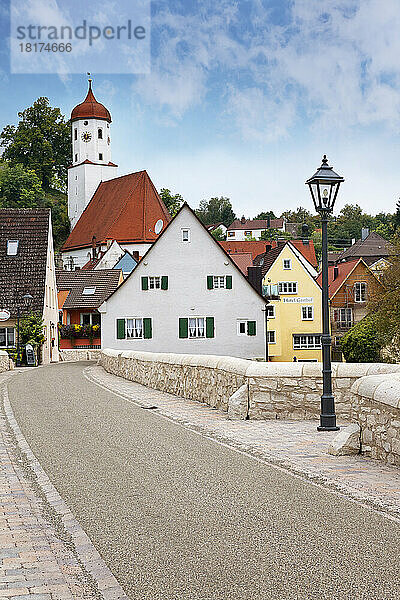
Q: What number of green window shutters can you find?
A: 9